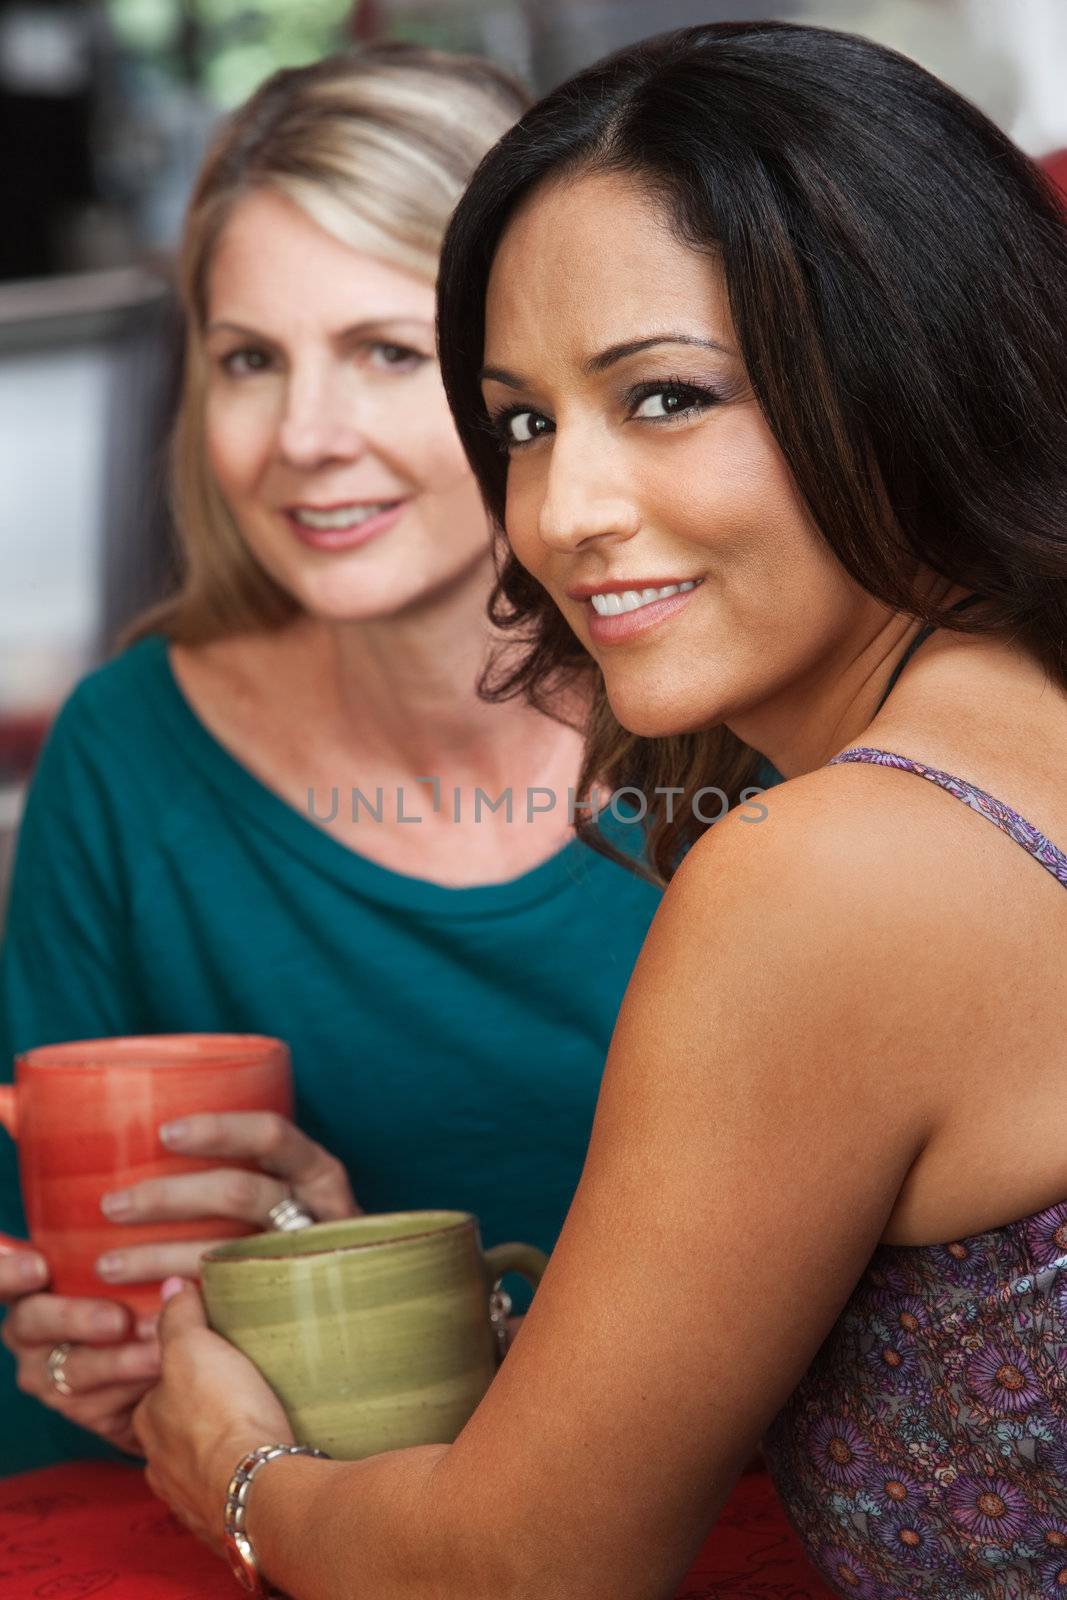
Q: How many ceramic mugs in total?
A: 2